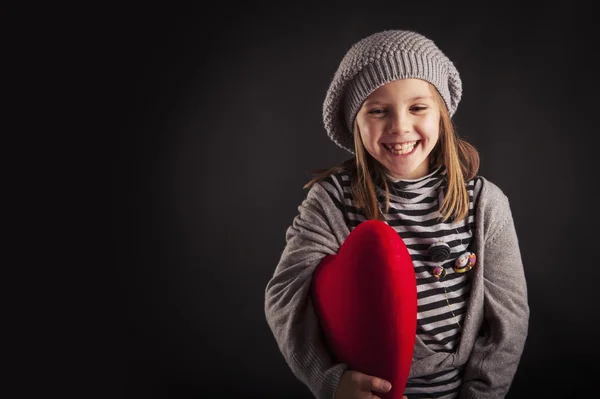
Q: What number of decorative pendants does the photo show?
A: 3